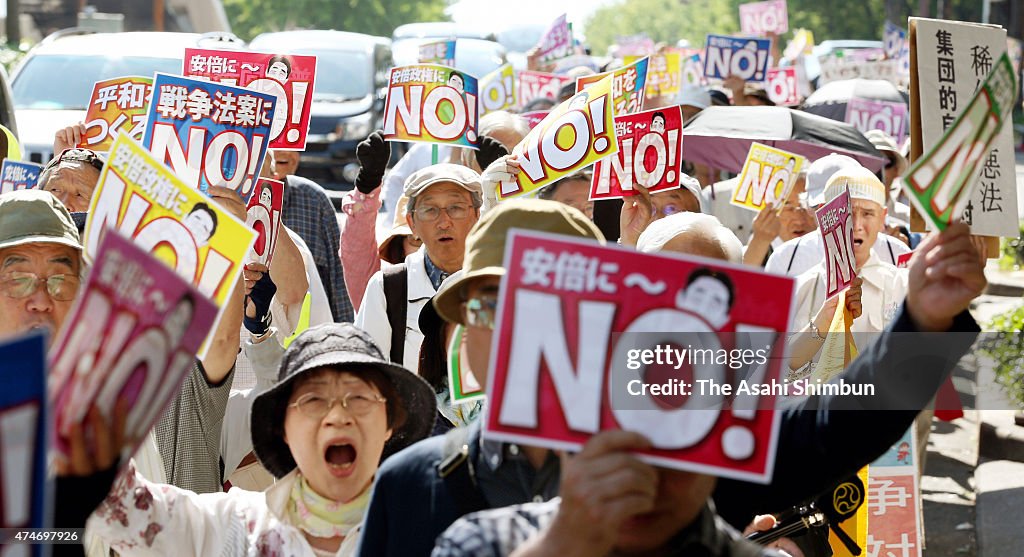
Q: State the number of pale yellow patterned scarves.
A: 1